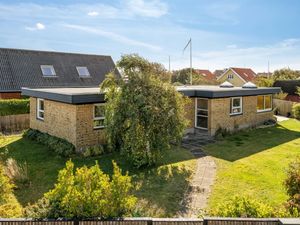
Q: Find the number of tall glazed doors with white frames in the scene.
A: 1